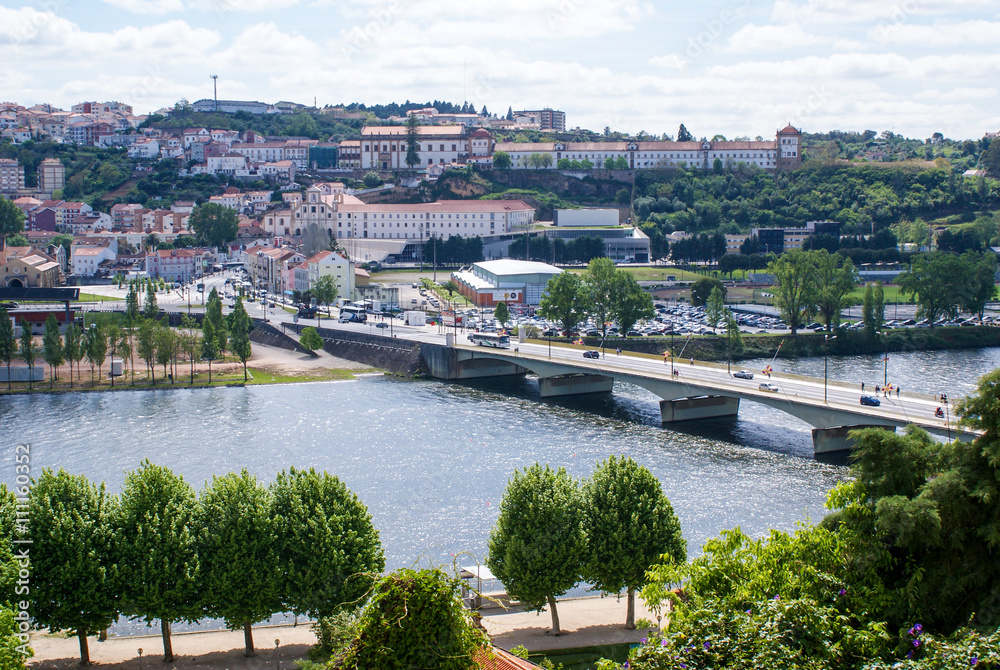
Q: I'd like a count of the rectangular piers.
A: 3